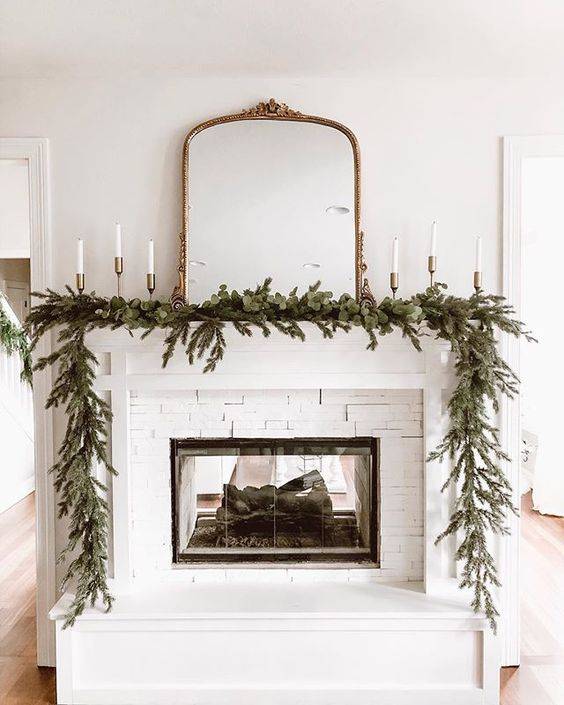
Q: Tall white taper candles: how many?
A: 6